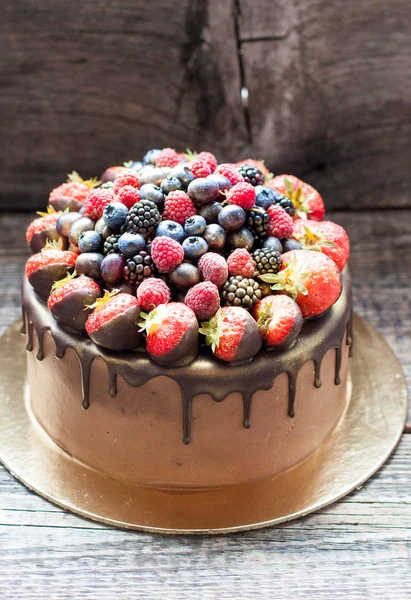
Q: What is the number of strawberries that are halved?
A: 0